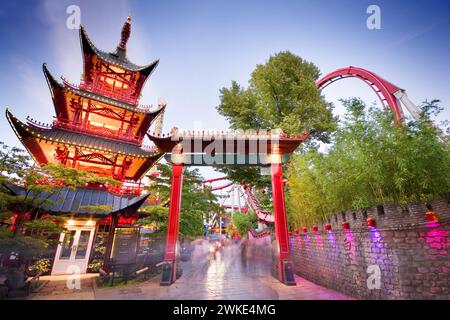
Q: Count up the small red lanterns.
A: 8